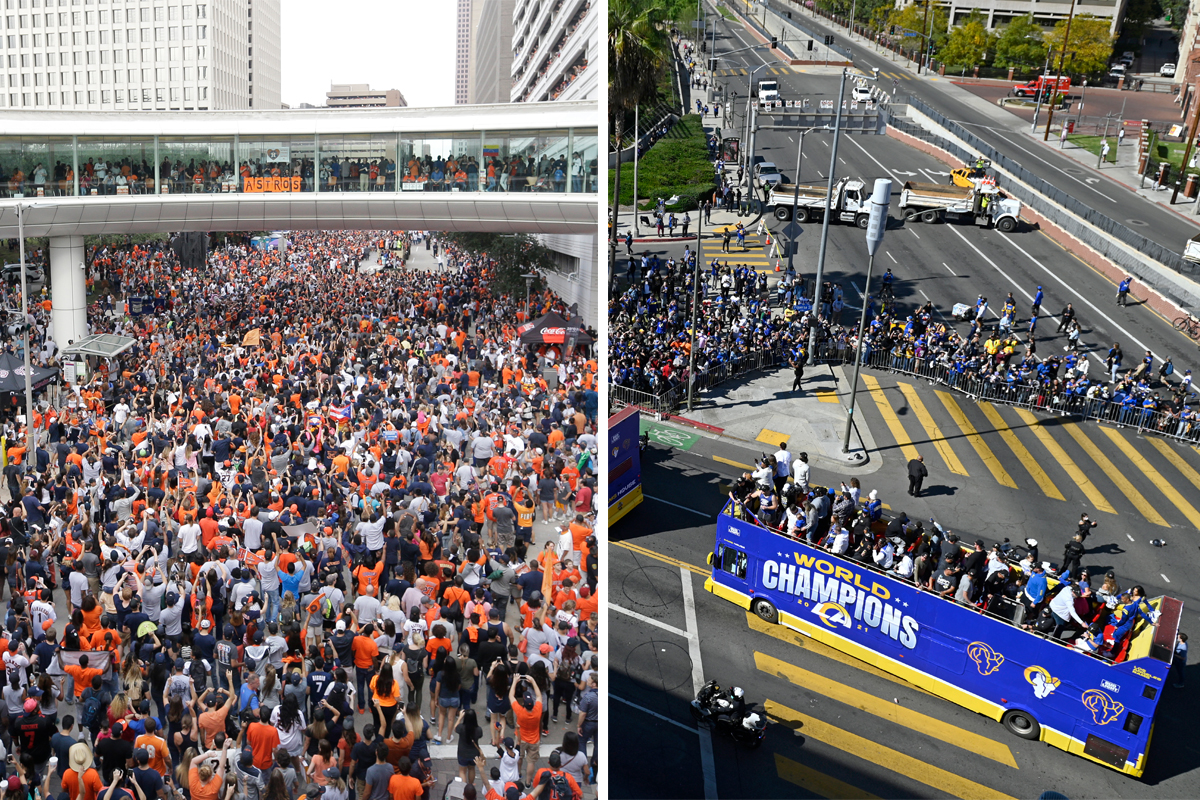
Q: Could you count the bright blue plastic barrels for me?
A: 0